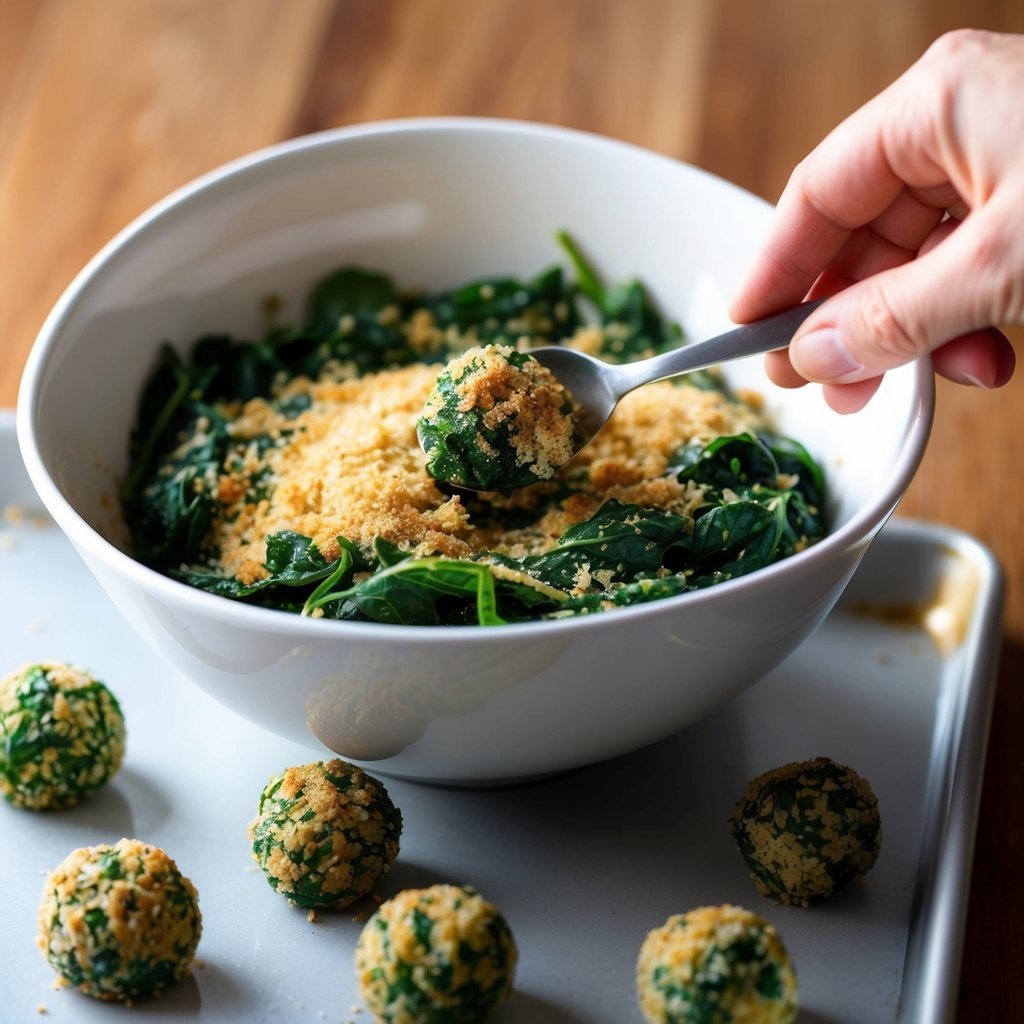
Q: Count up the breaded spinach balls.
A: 7